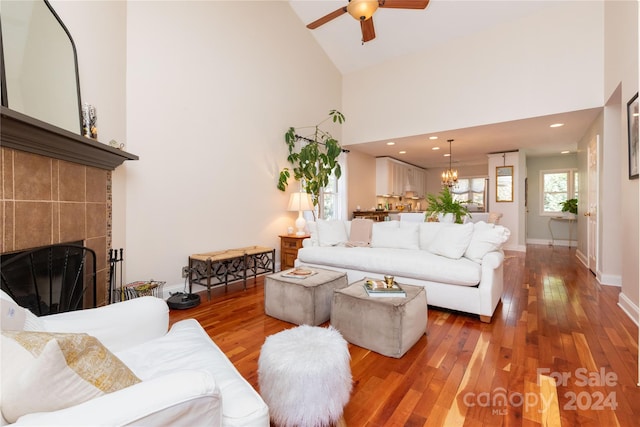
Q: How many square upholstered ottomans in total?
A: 2